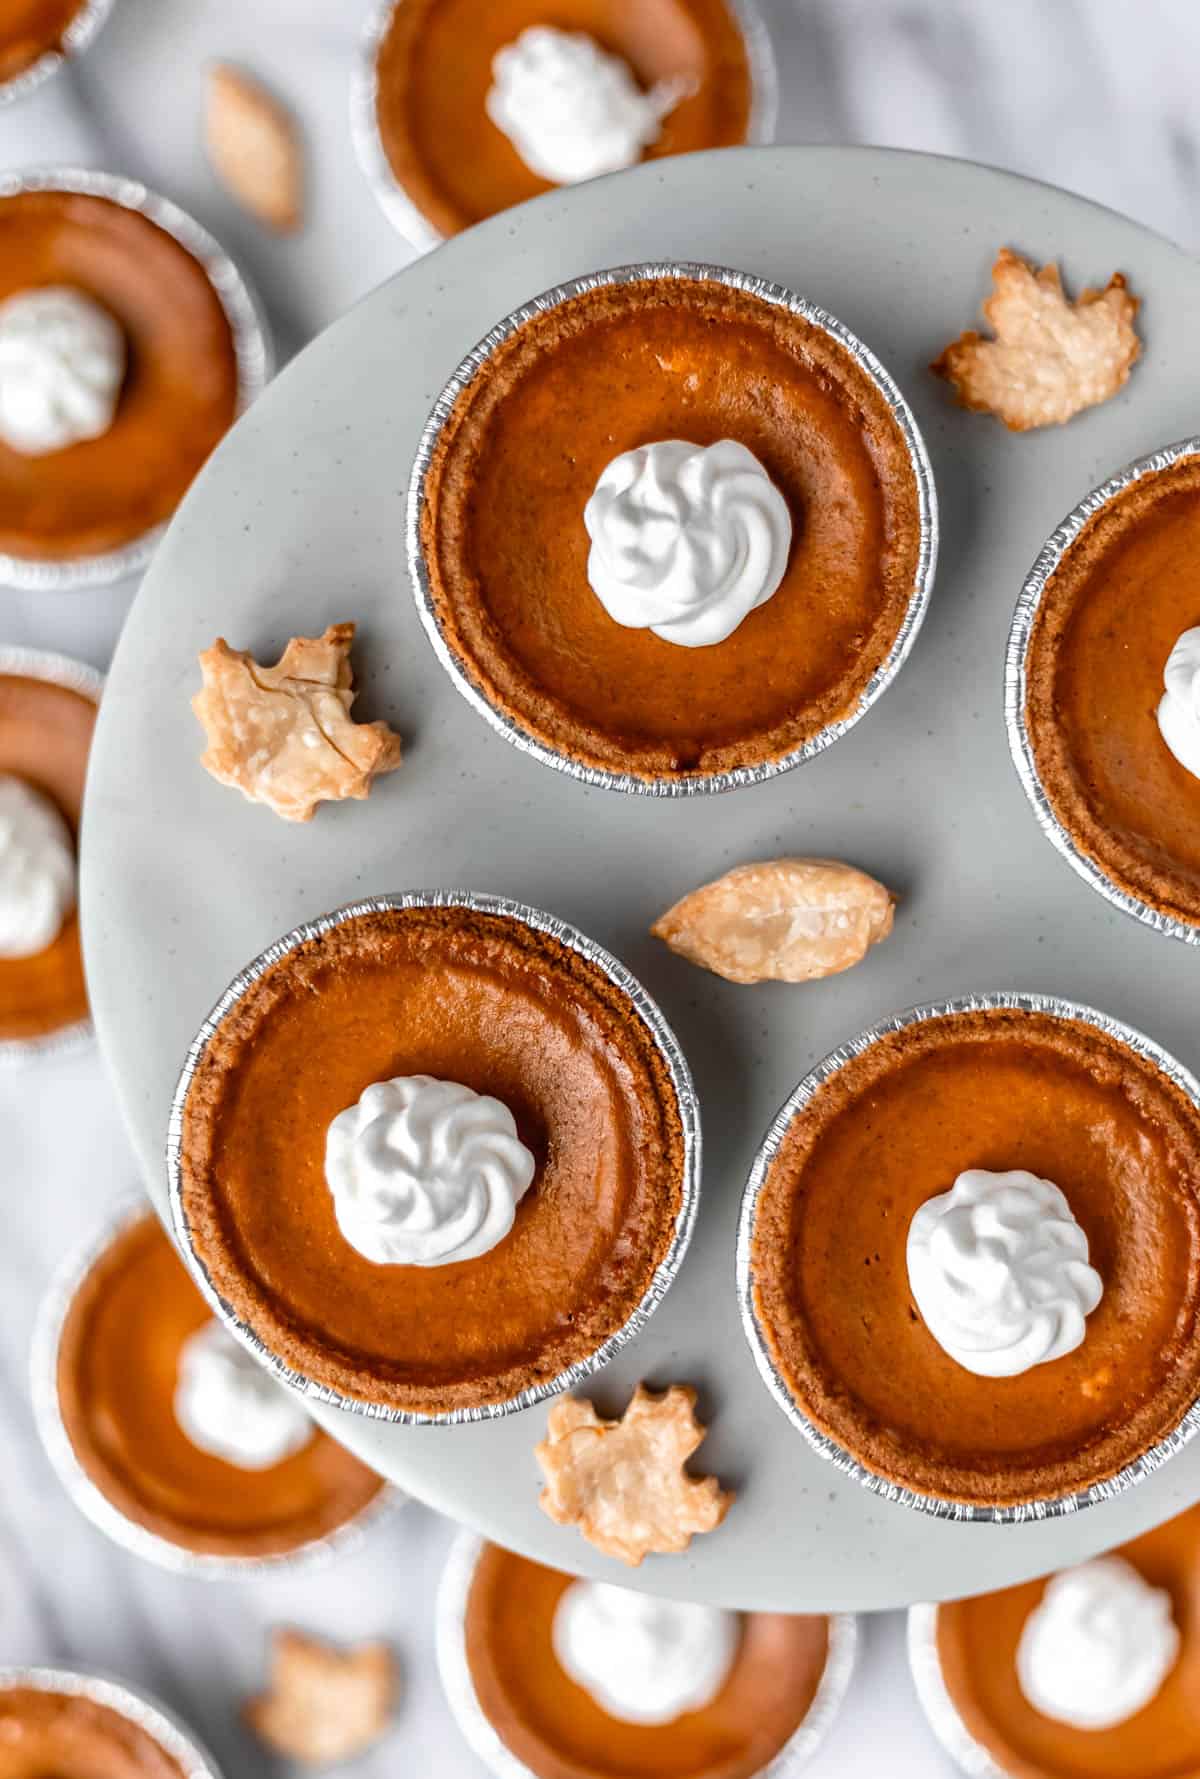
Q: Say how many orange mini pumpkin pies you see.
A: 12